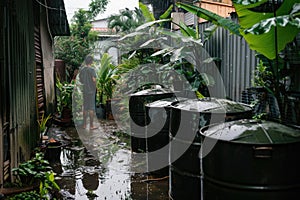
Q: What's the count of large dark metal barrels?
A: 4